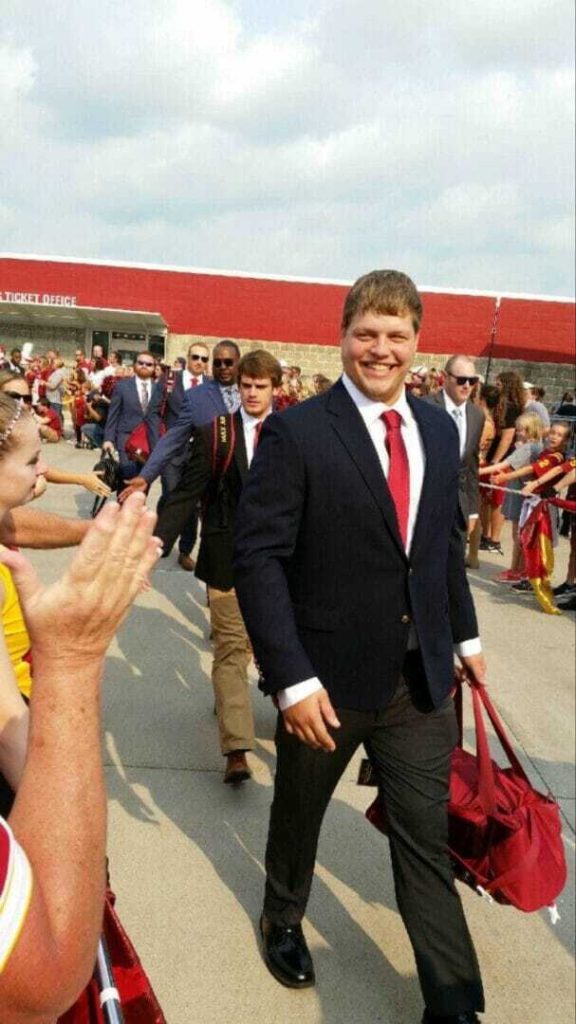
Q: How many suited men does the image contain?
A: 6